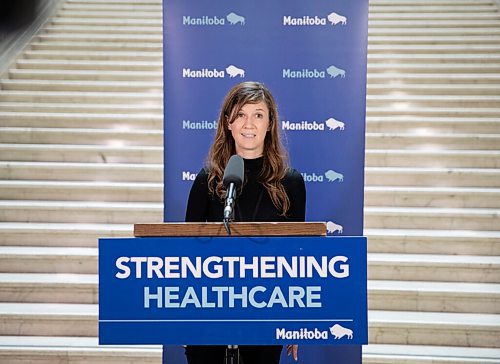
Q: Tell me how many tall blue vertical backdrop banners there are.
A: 1